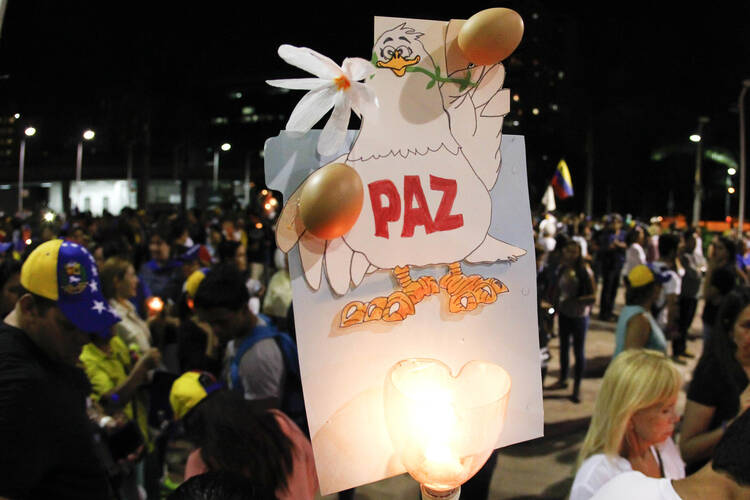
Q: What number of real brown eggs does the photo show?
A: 2